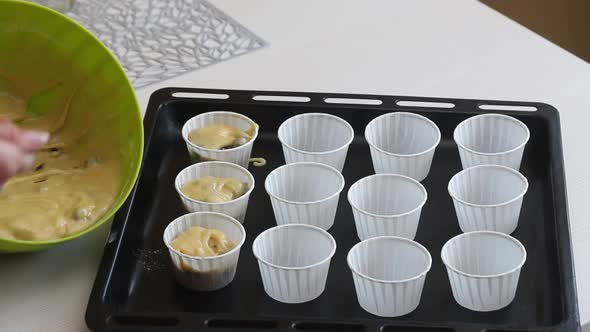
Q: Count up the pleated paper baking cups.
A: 12